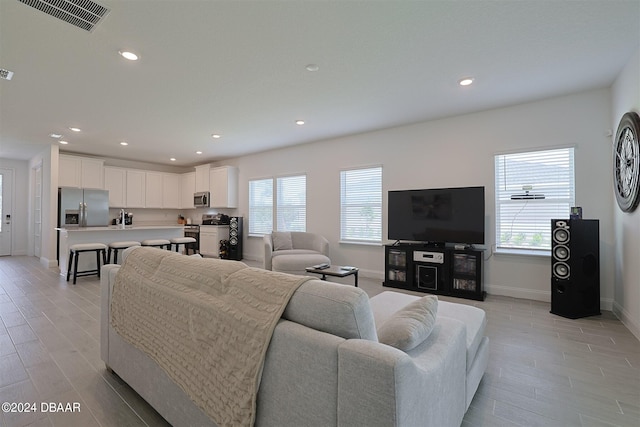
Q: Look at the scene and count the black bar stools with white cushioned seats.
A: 4